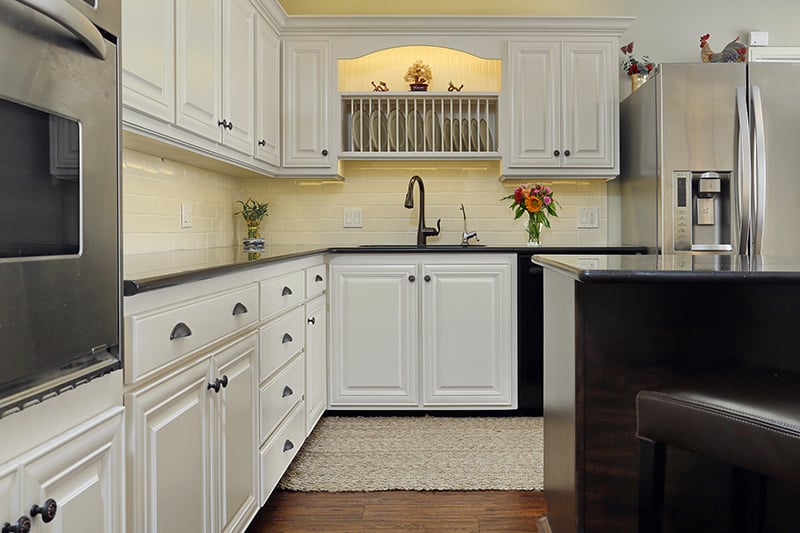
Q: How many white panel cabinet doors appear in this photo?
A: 14